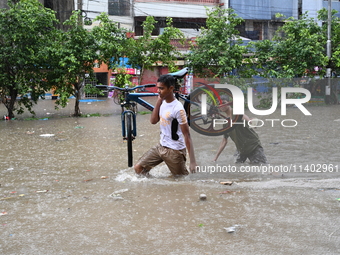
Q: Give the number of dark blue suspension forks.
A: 1